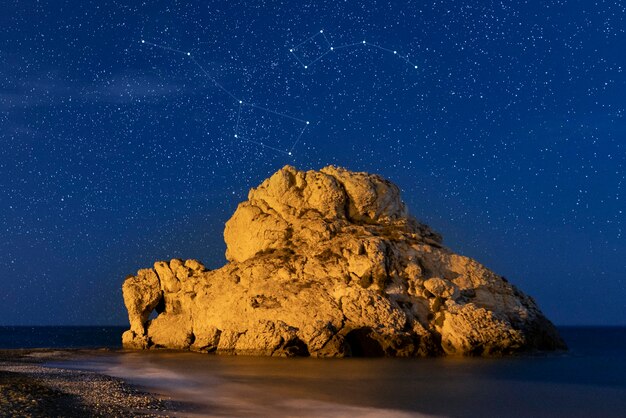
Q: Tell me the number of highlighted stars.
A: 13